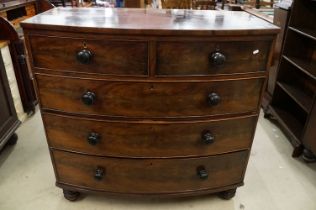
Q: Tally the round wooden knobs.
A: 8